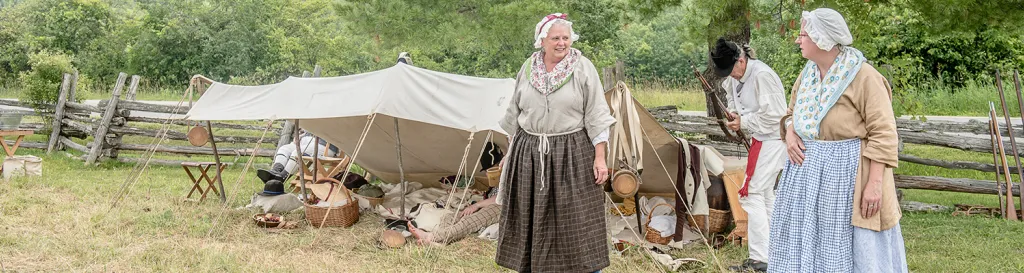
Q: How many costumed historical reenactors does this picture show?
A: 5